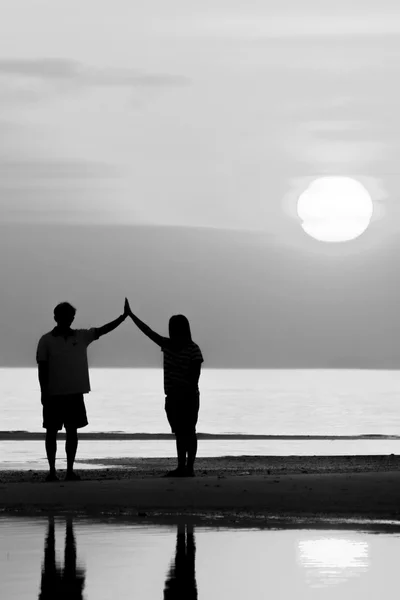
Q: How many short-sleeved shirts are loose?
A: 2